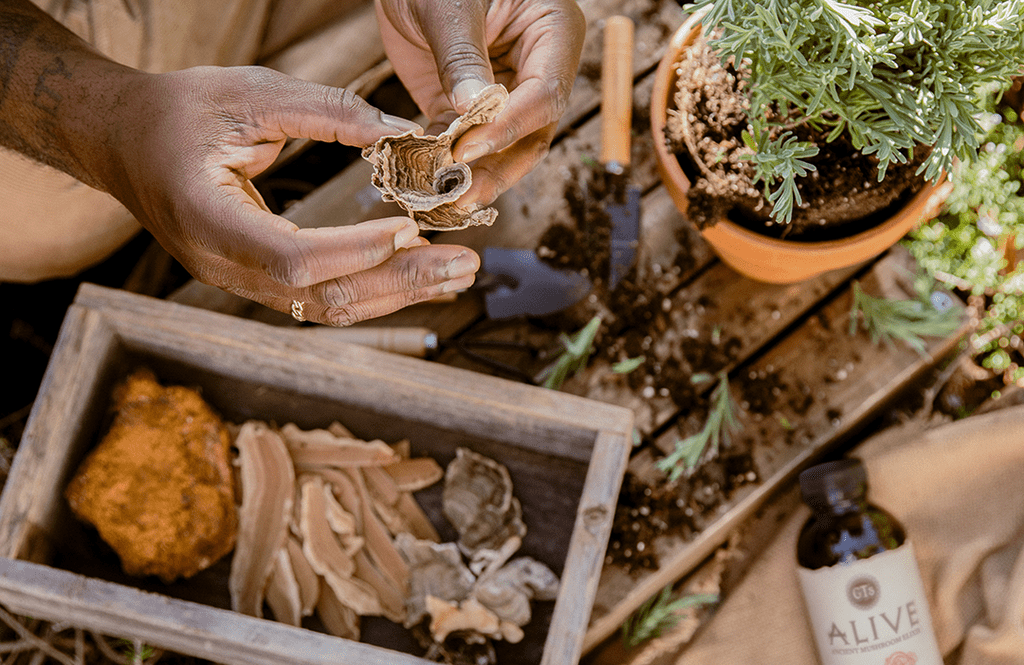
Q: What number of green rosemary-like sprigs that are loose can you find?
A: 4